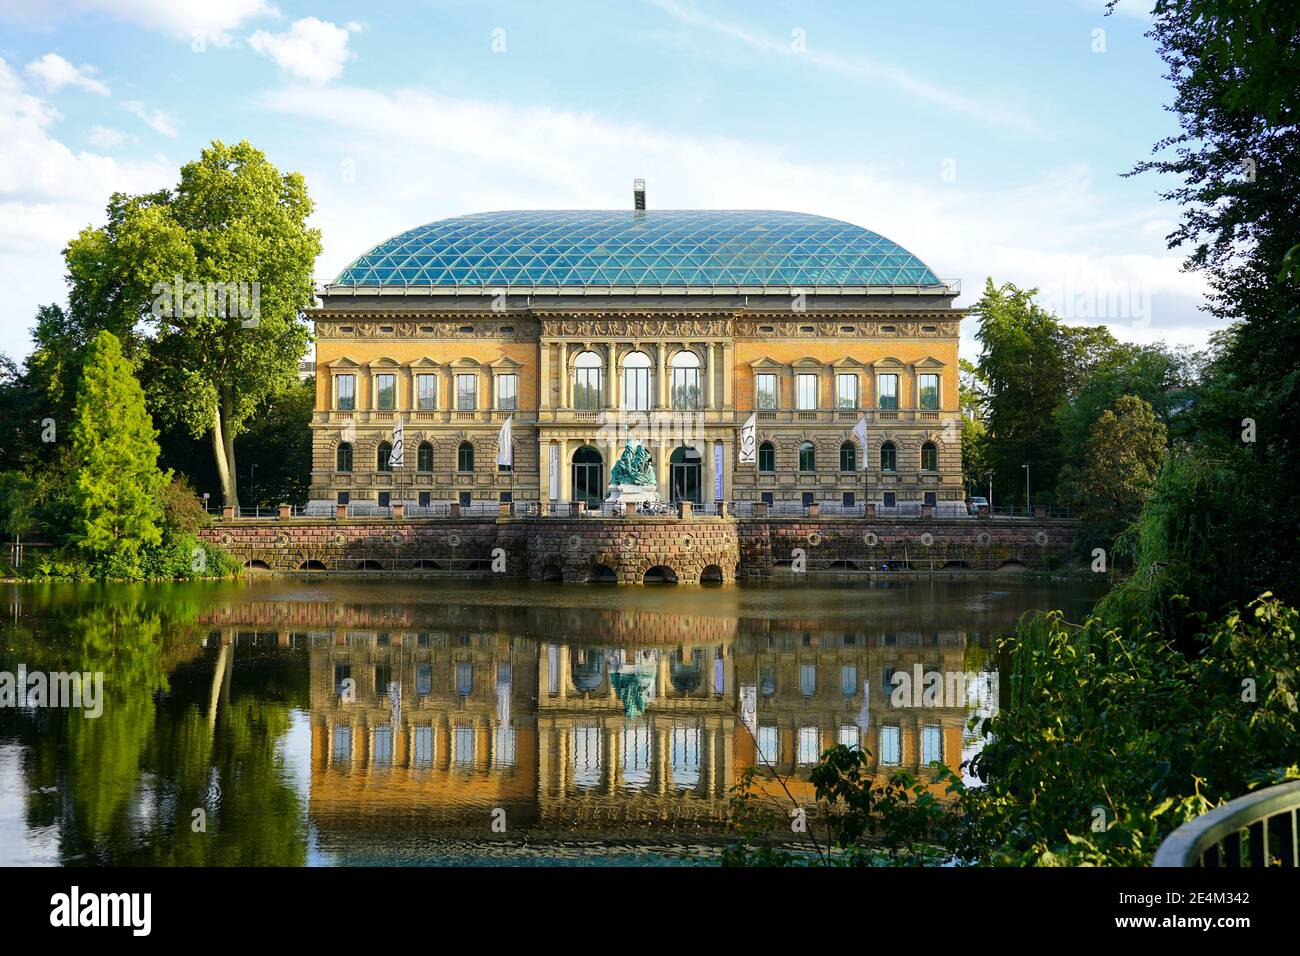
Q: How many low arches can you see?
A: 14